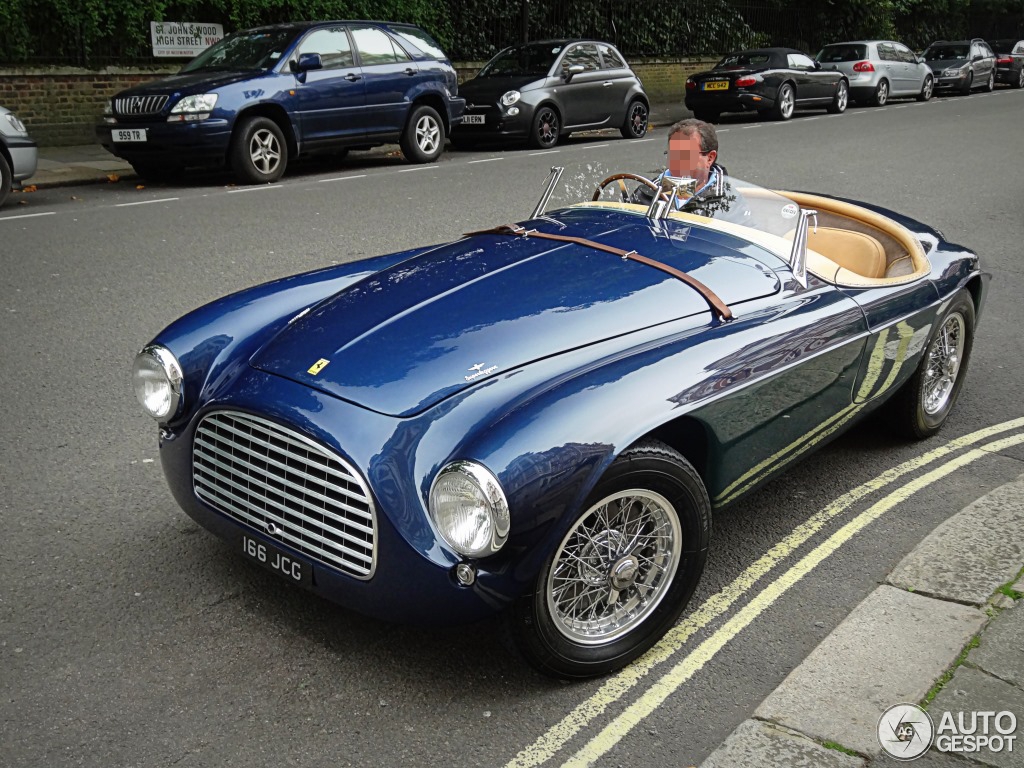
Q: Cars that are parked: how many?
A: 7